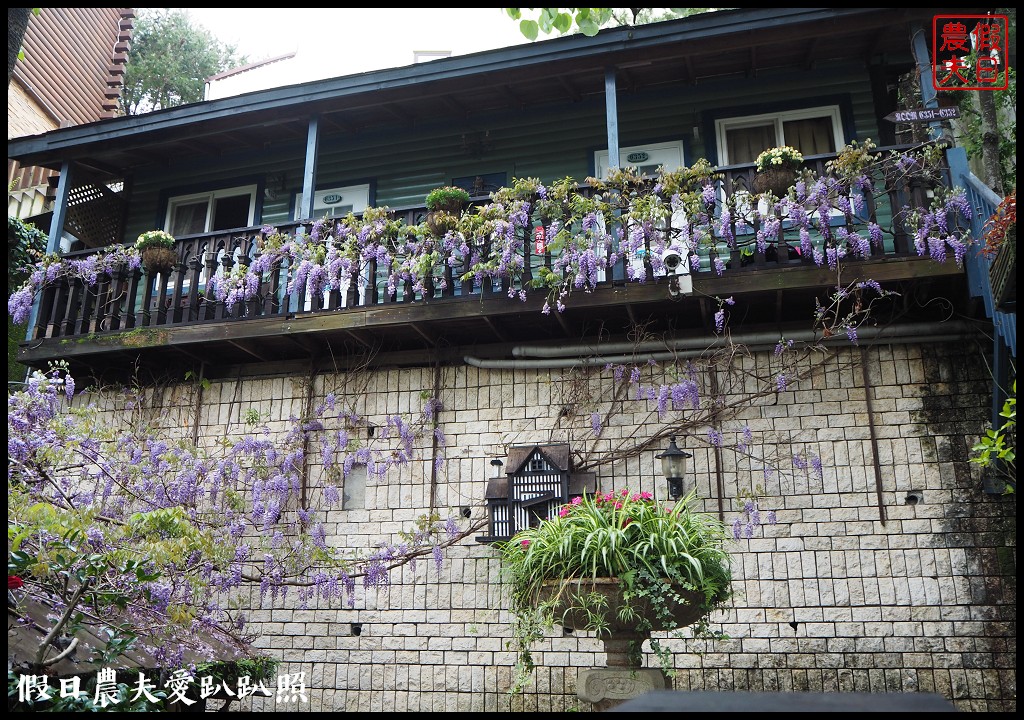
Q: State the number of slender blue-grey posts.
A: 4